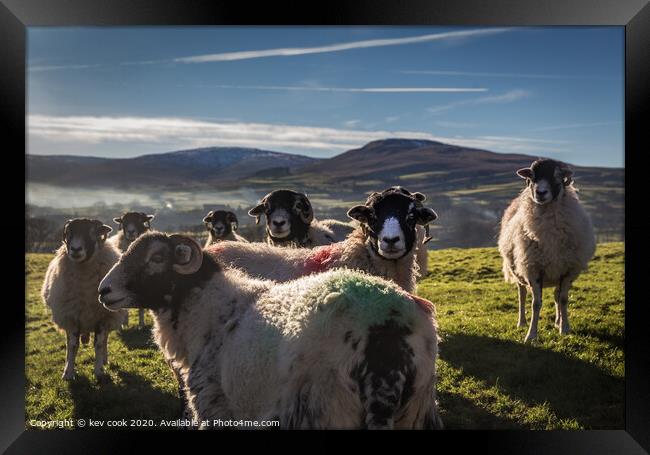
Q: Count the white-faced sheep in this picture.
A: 0